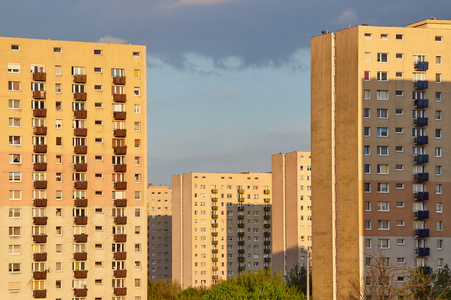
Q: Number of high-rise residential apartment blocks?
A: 5